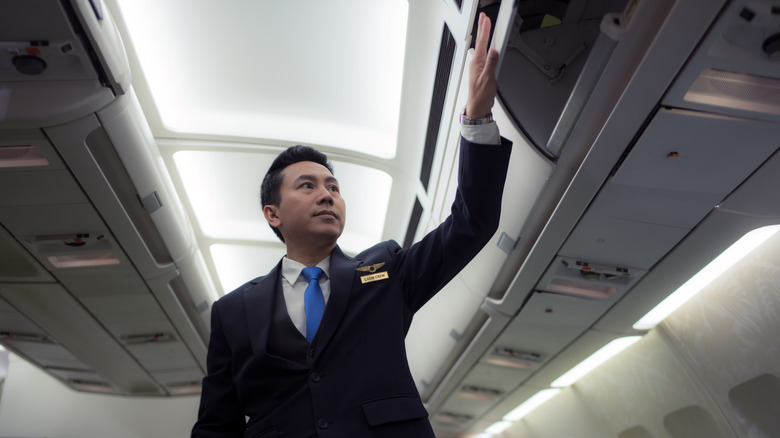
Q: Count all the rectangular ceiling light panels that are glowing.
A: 3